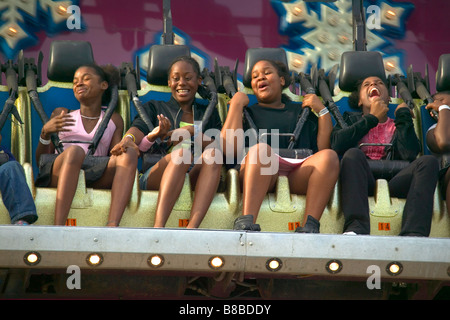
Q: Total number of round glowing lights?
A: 7